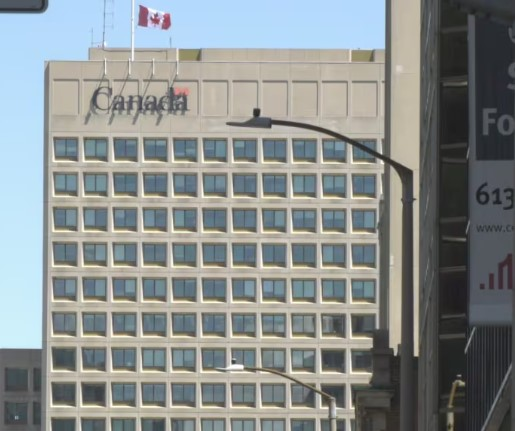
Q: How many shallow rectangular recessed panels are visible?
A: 11